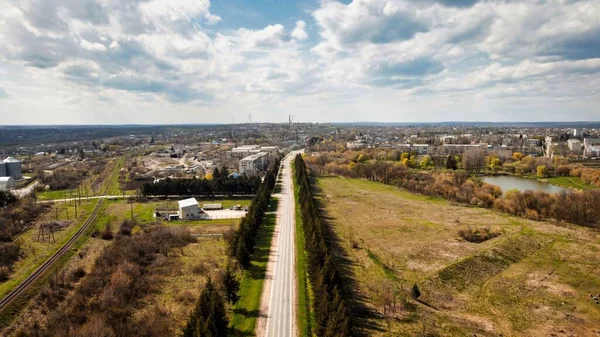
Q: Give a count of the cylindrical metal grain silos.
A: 2